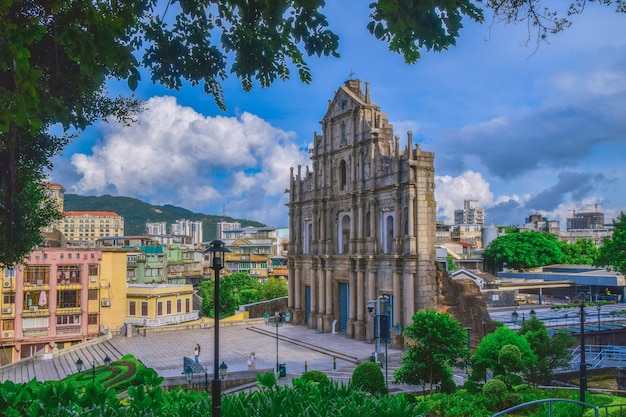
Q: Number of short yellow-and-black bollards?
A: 2